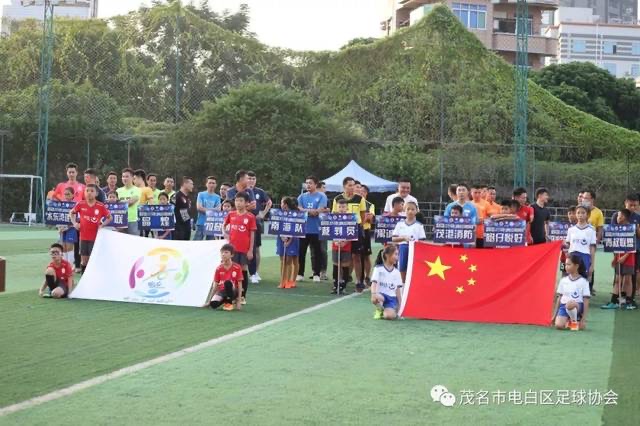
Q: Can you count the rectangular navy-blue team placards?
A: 11